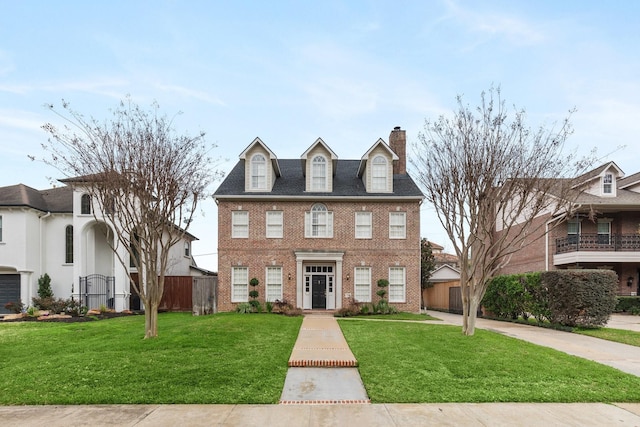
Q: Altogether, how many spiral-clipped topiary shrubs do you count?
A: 2